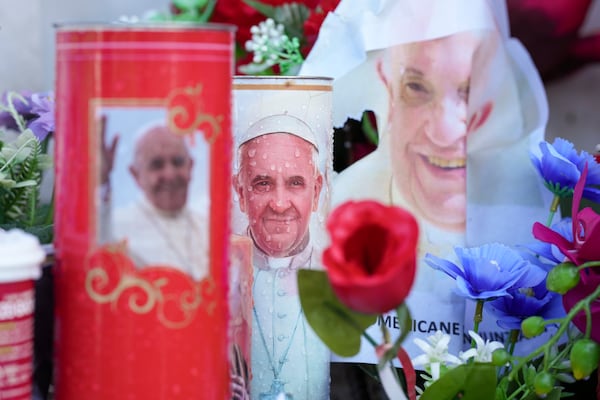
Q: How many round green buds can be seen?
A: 5